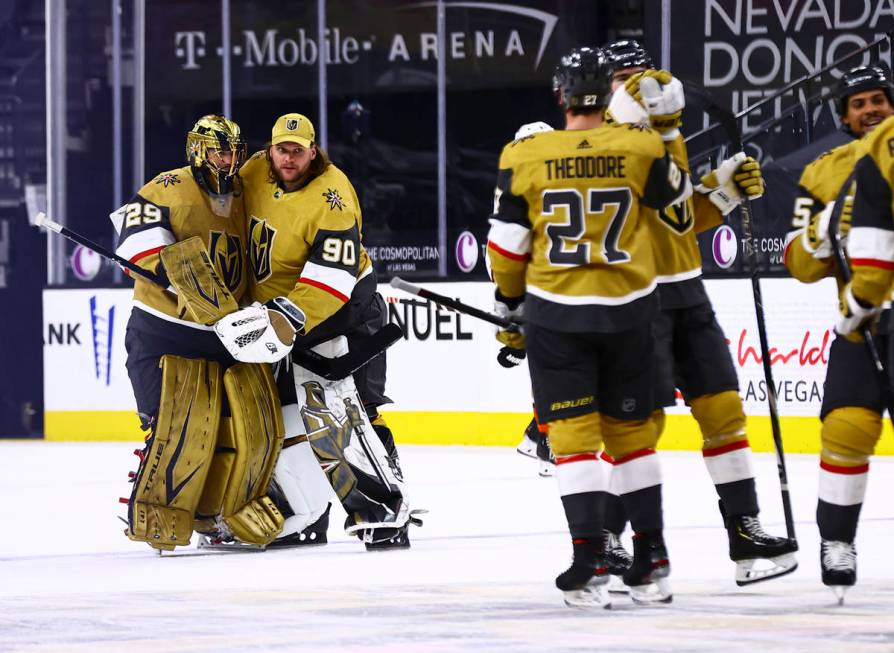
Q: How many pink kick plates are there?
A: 0